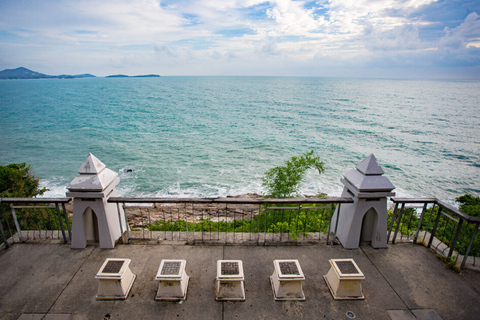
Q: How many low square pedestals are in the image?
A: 5